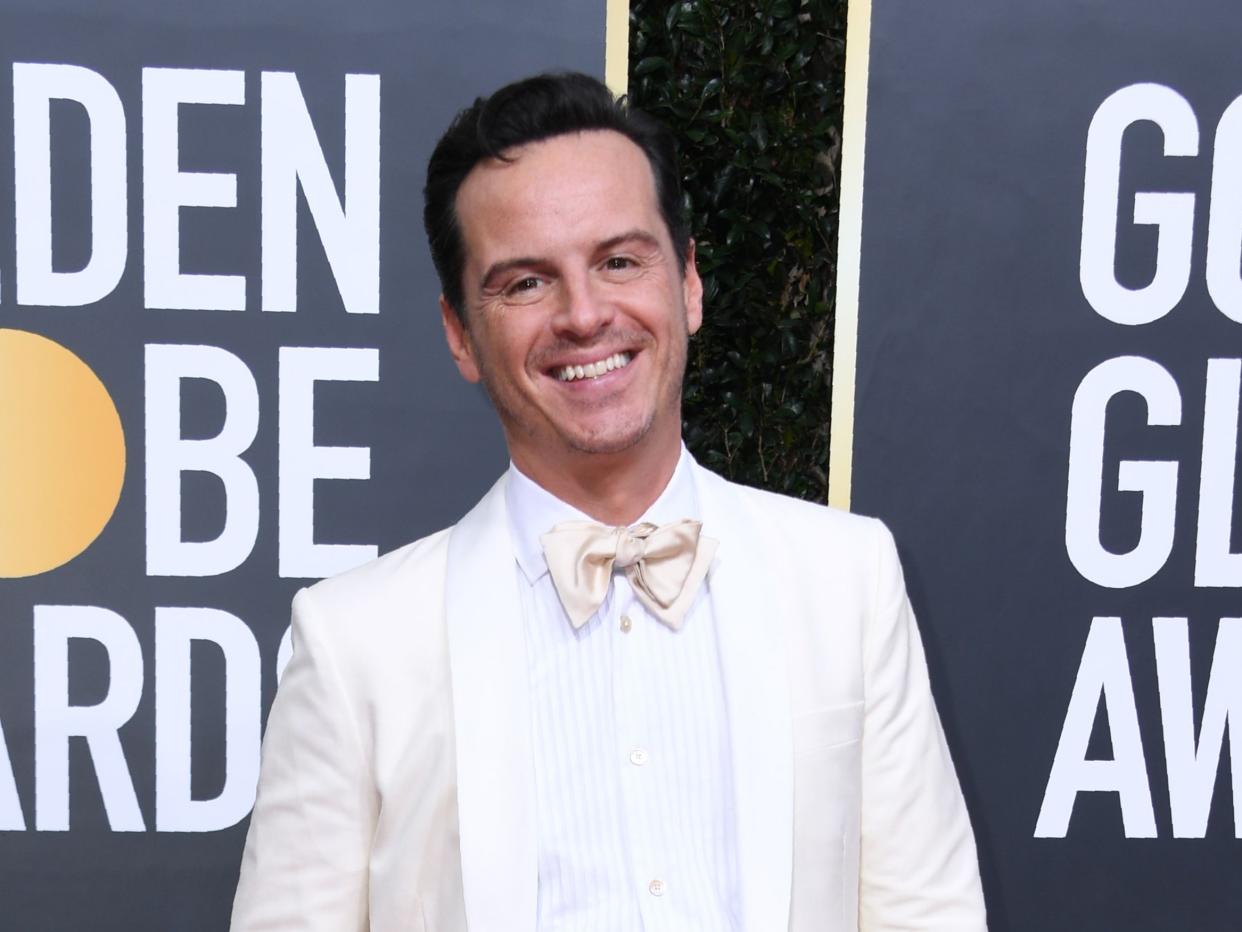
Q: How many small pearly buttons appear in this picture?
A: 3